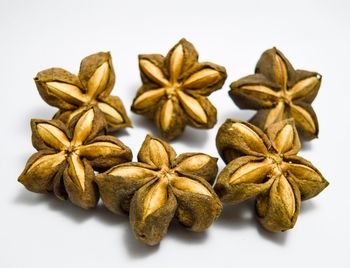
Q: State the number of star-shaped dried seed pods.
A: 6